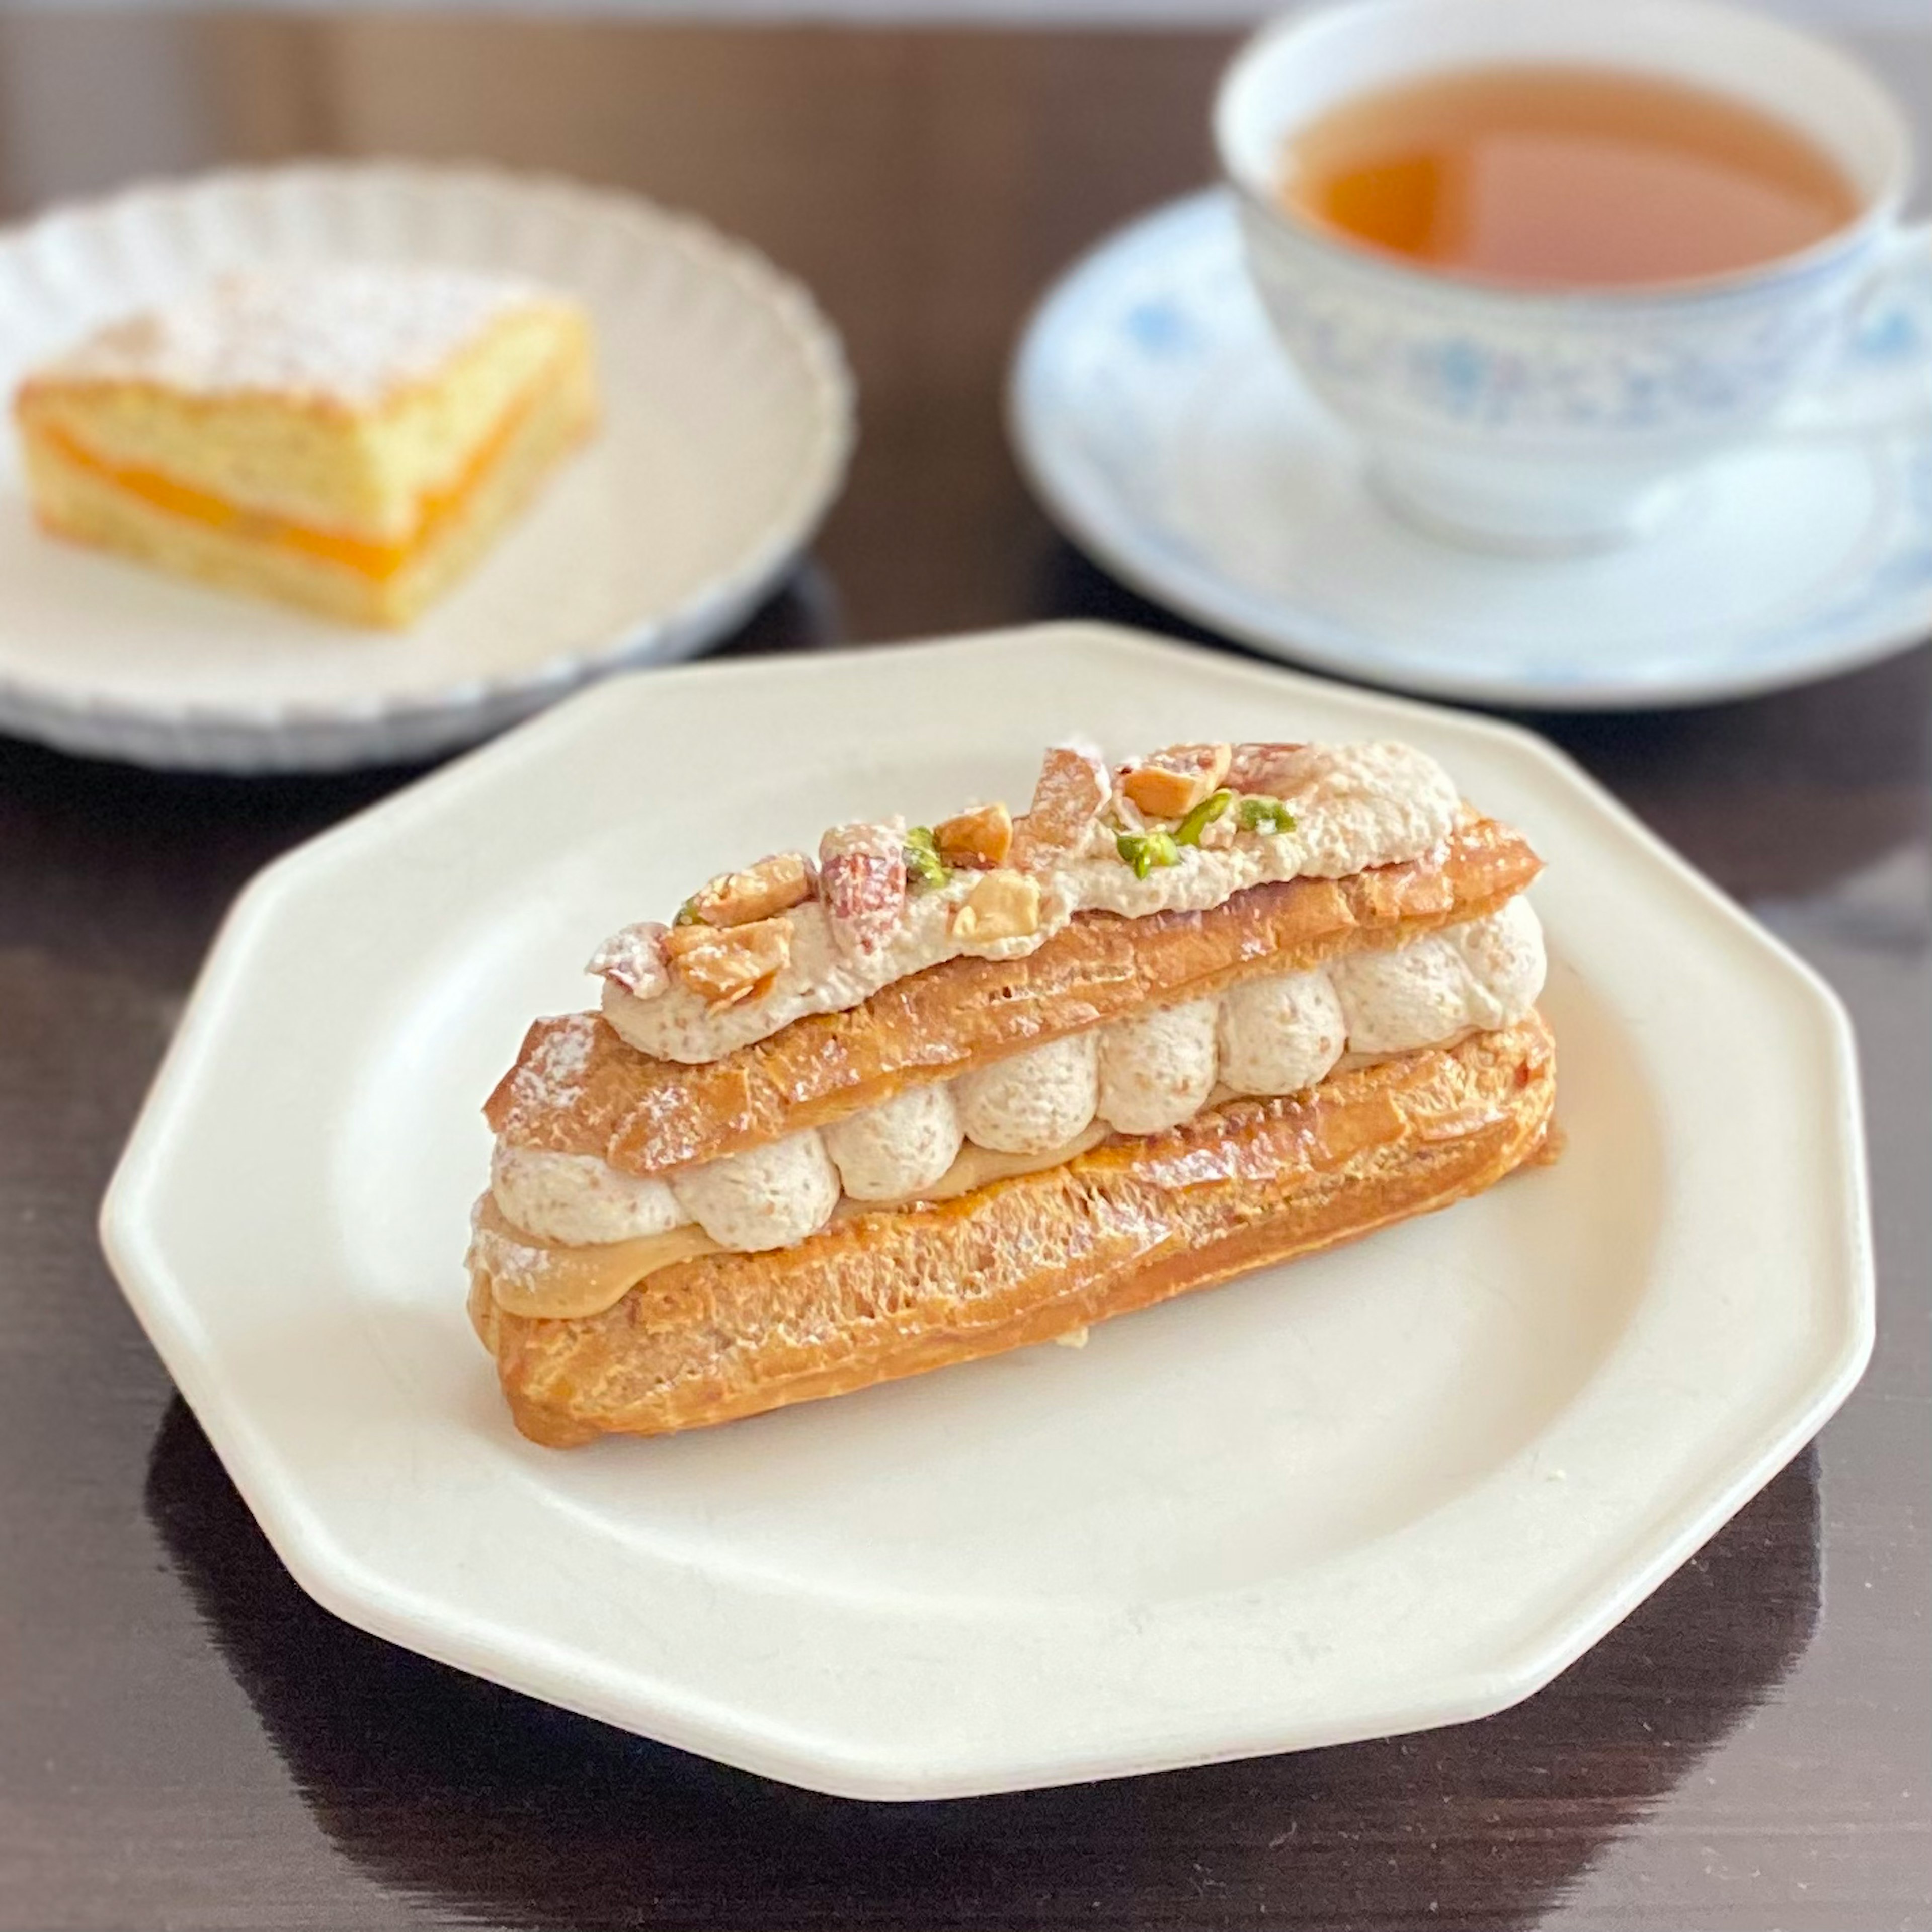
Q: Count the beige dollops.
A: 8